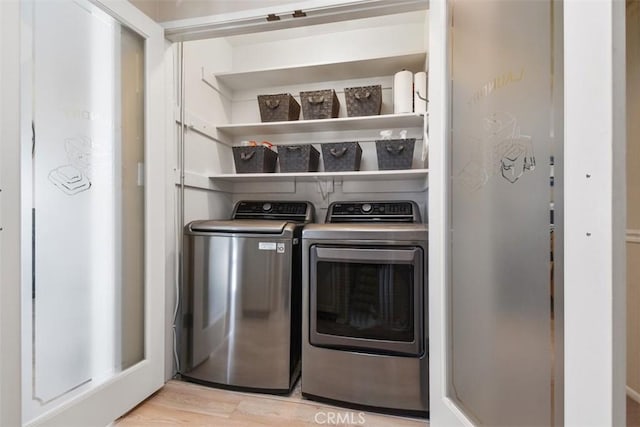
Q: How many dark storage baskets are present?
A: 7